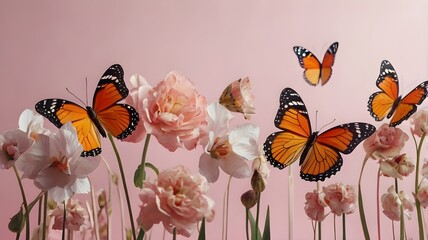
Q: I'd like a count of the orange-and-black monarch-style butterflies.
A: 4